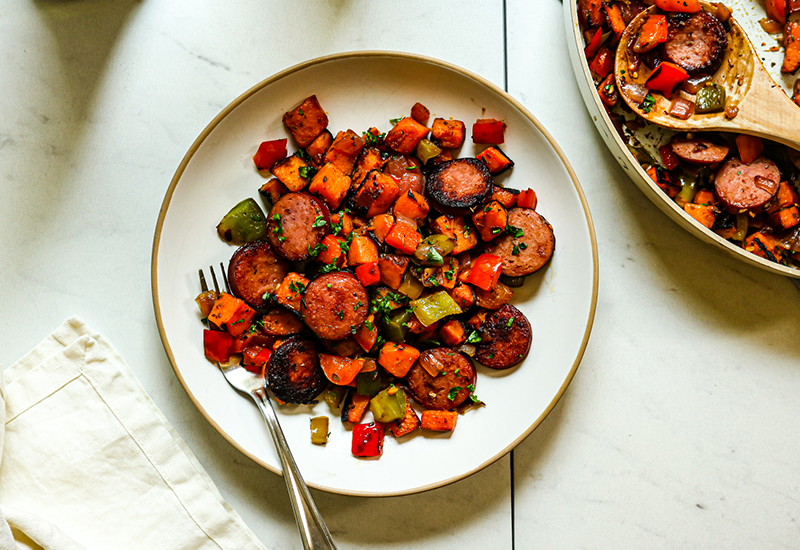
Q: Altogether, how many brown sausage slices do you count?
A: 11